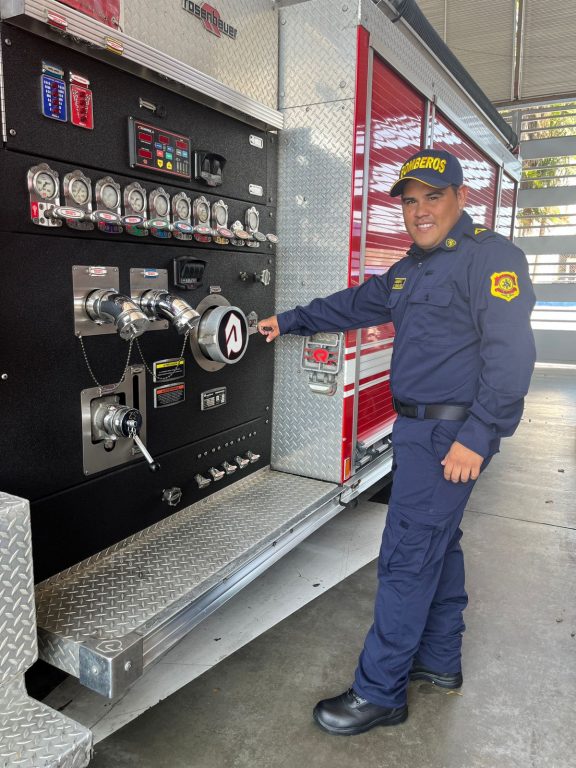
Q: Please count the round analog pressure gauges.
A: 9